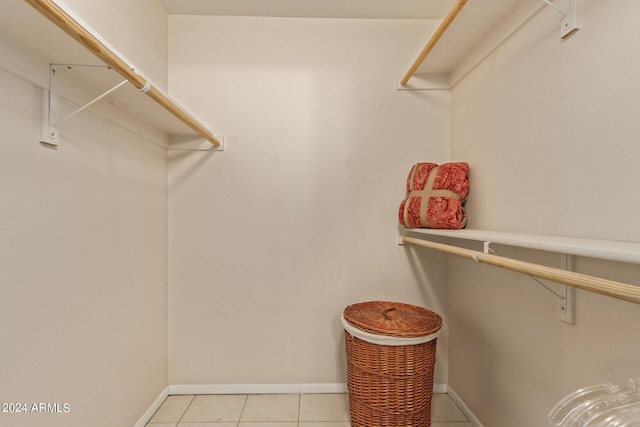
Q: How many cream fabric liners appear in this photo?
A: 1